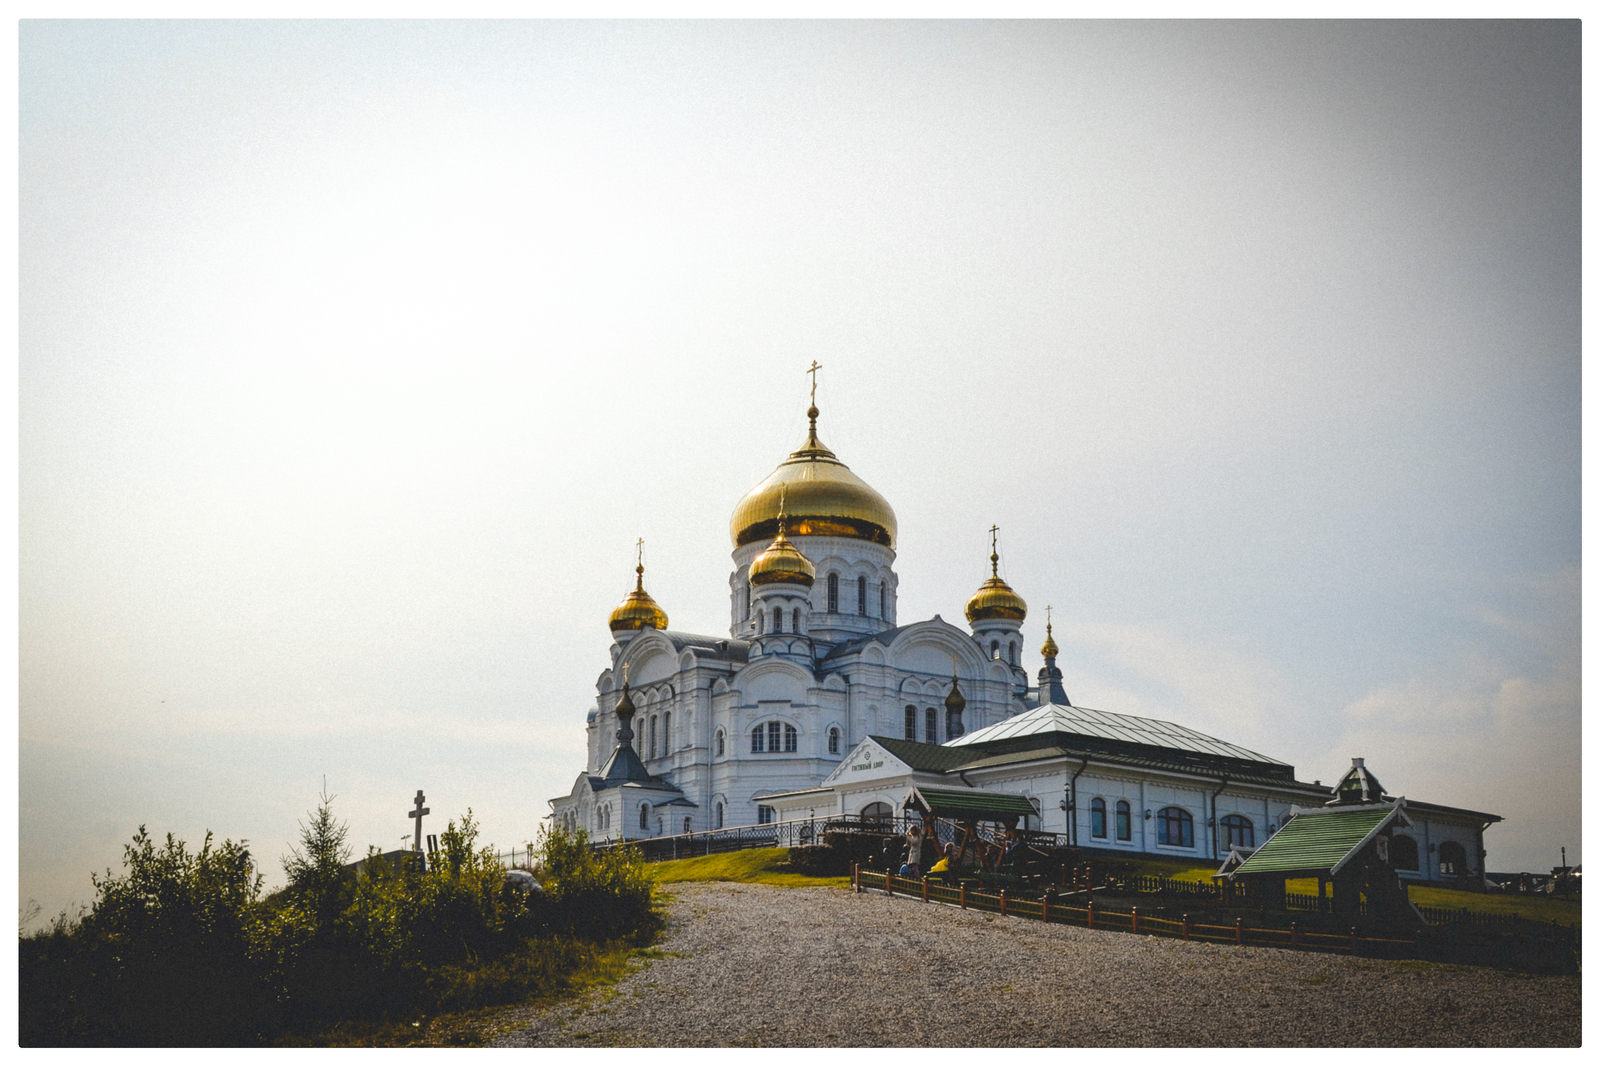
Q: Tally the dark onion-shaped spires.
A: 2